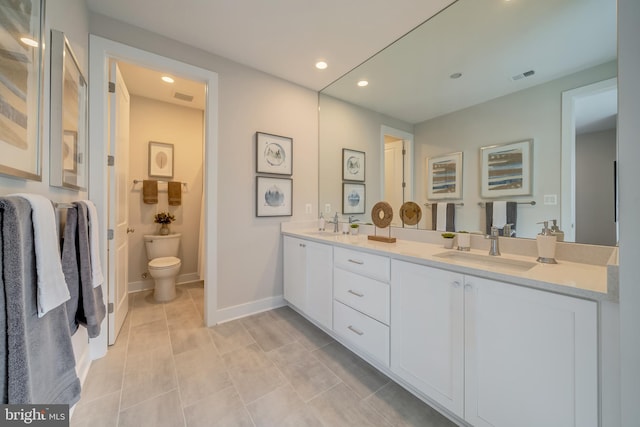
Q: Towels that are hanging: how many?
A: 6